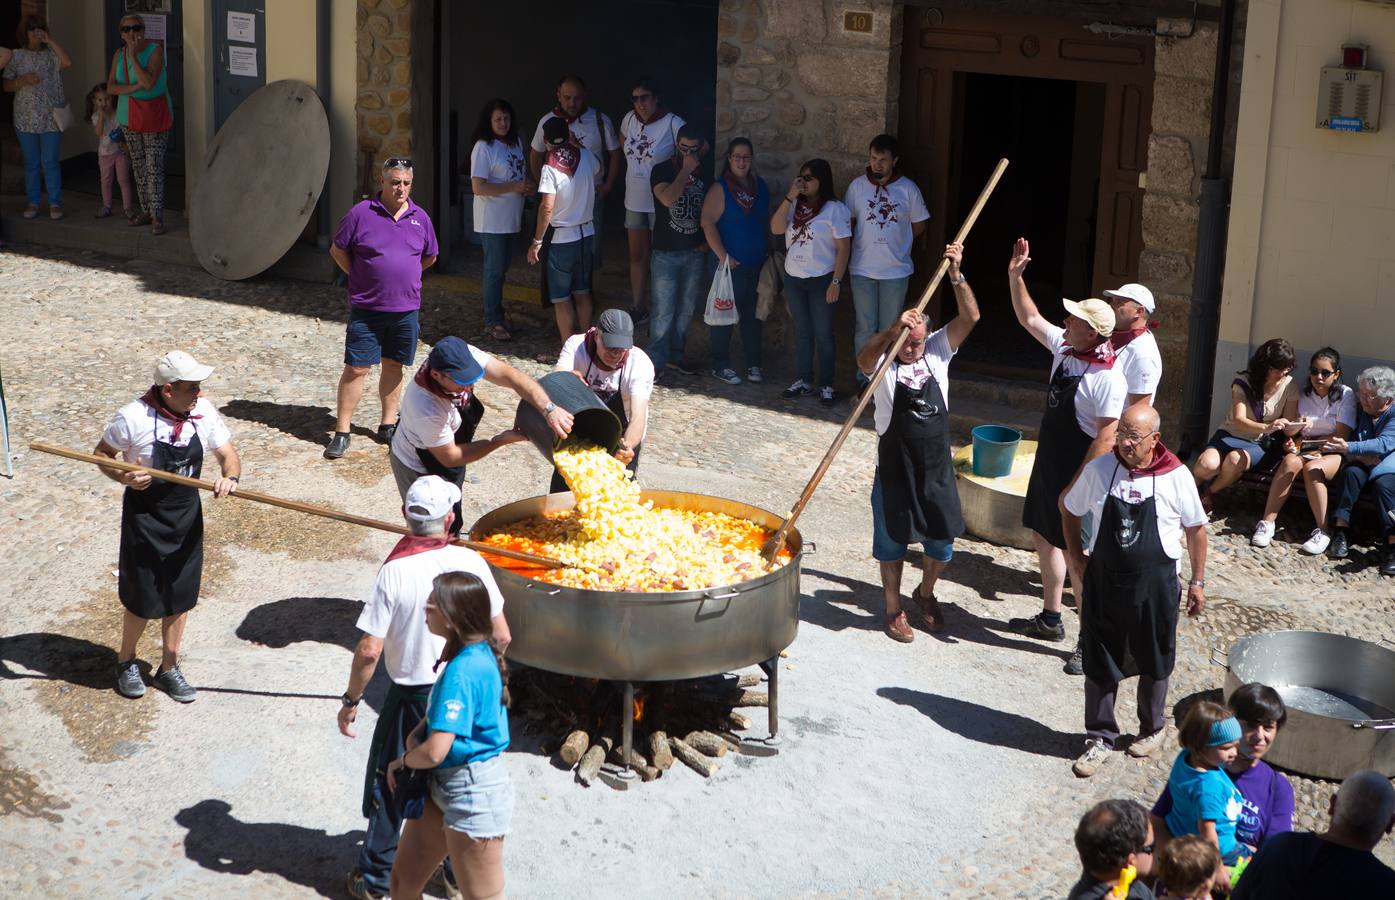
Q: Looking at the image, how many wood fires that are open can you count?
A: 1